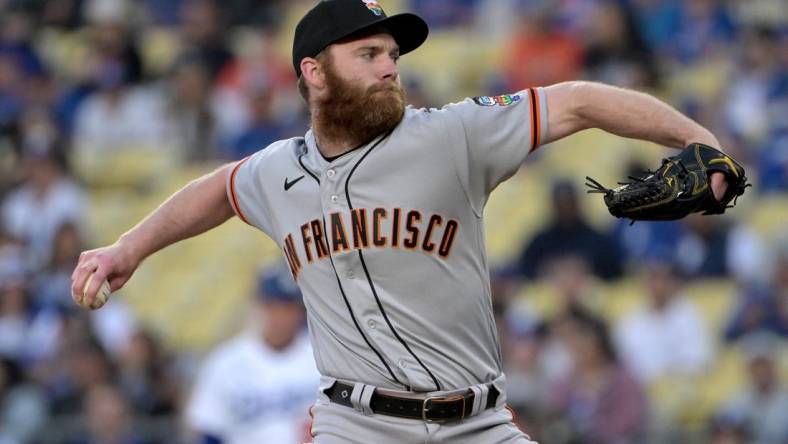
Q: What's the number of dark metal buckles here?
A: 1